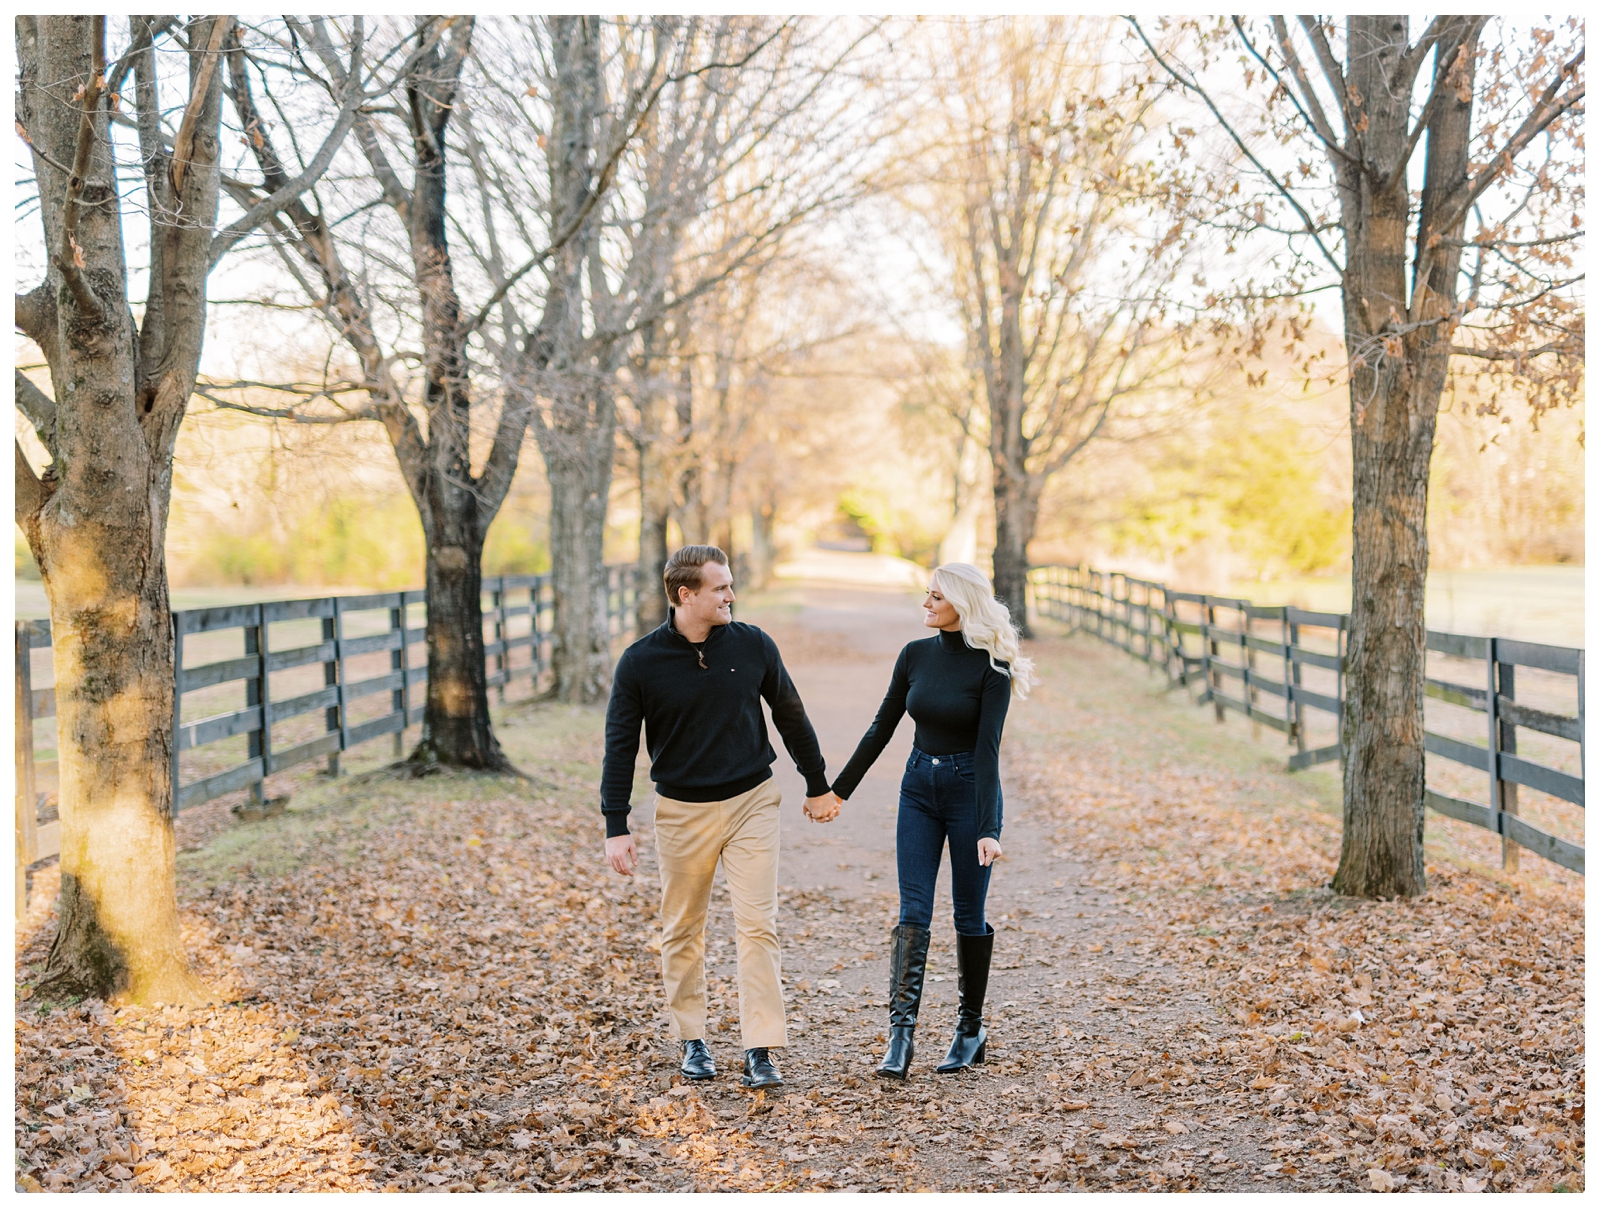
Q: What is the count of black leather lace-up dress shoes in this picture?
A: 2